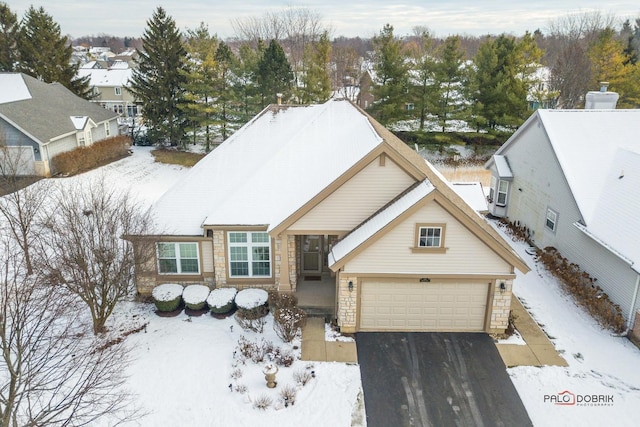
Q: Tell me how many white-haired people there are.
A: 0